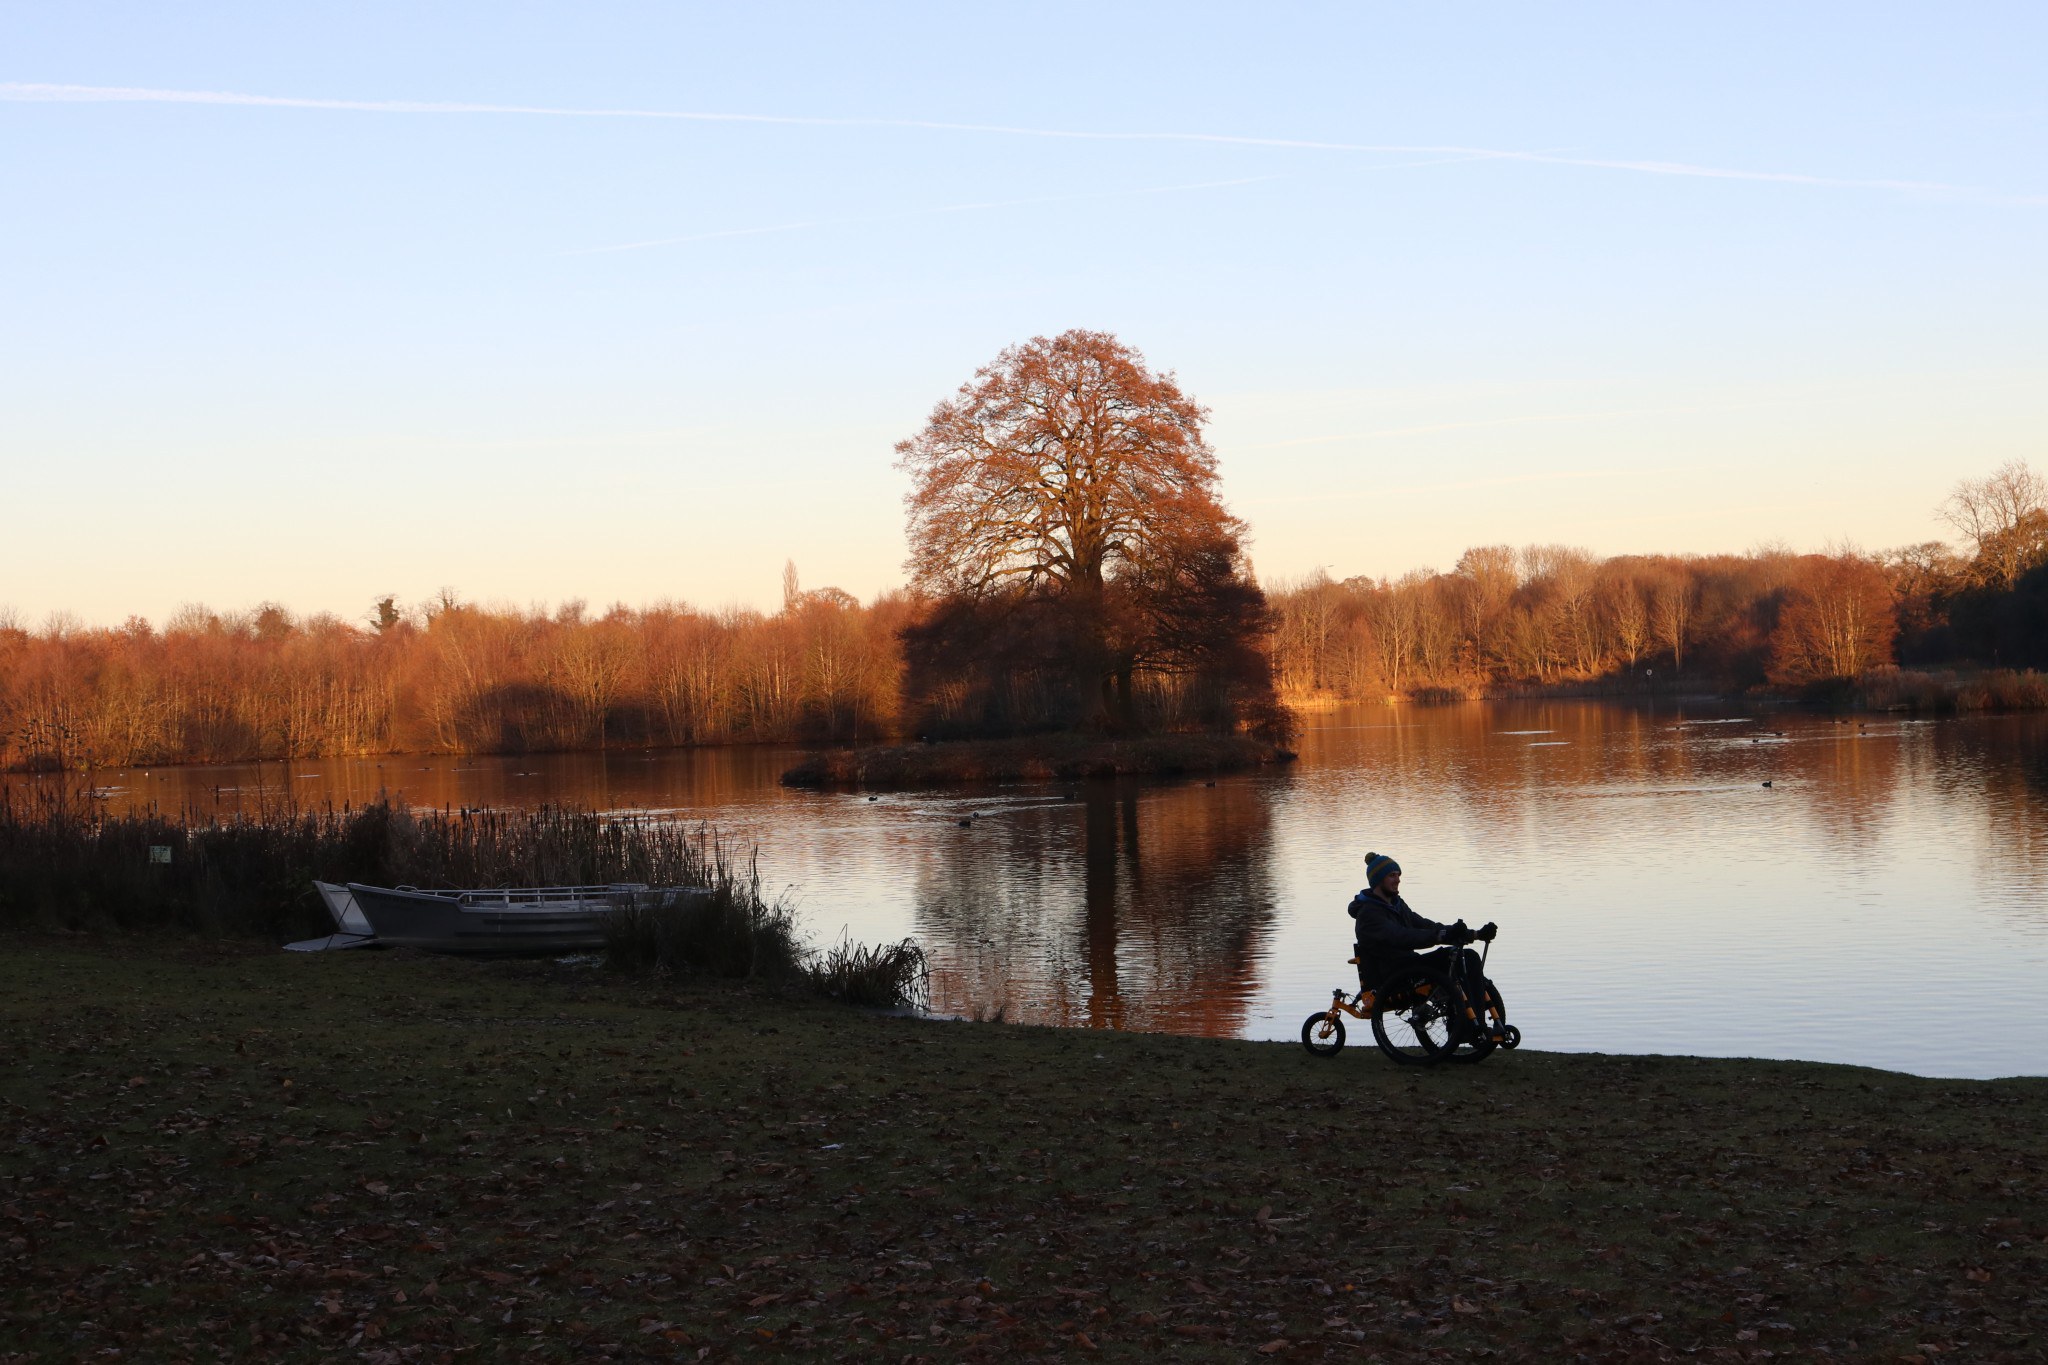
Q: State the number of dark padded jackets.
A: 1